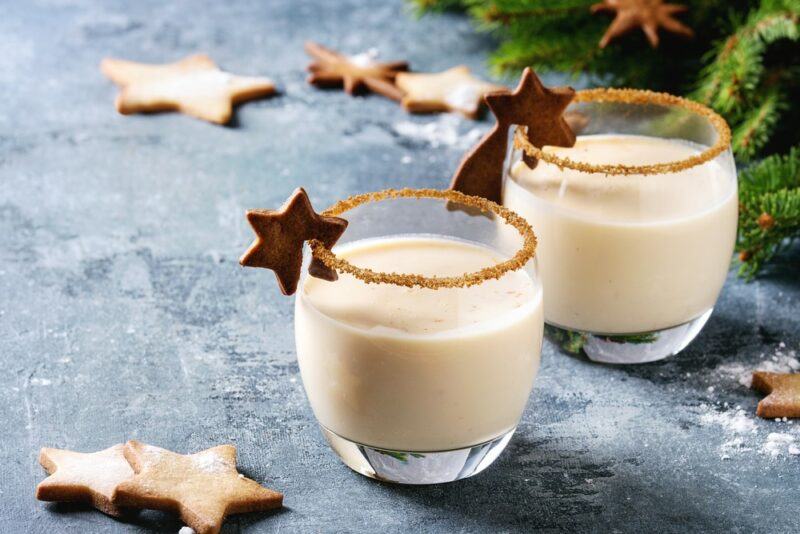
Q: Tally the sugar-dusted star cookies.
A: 5